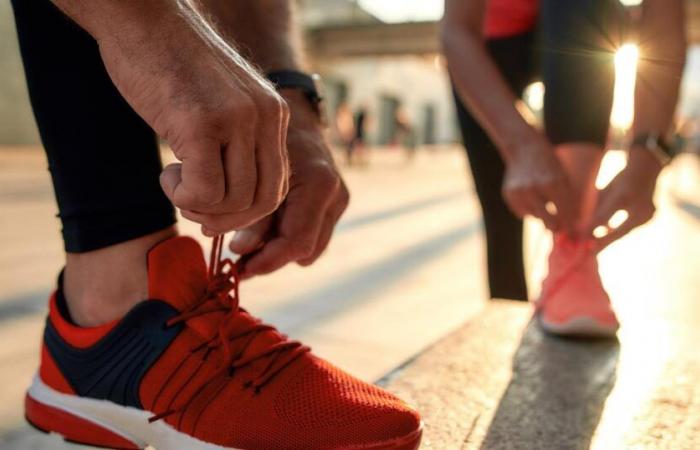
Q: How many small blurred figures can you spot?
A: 3